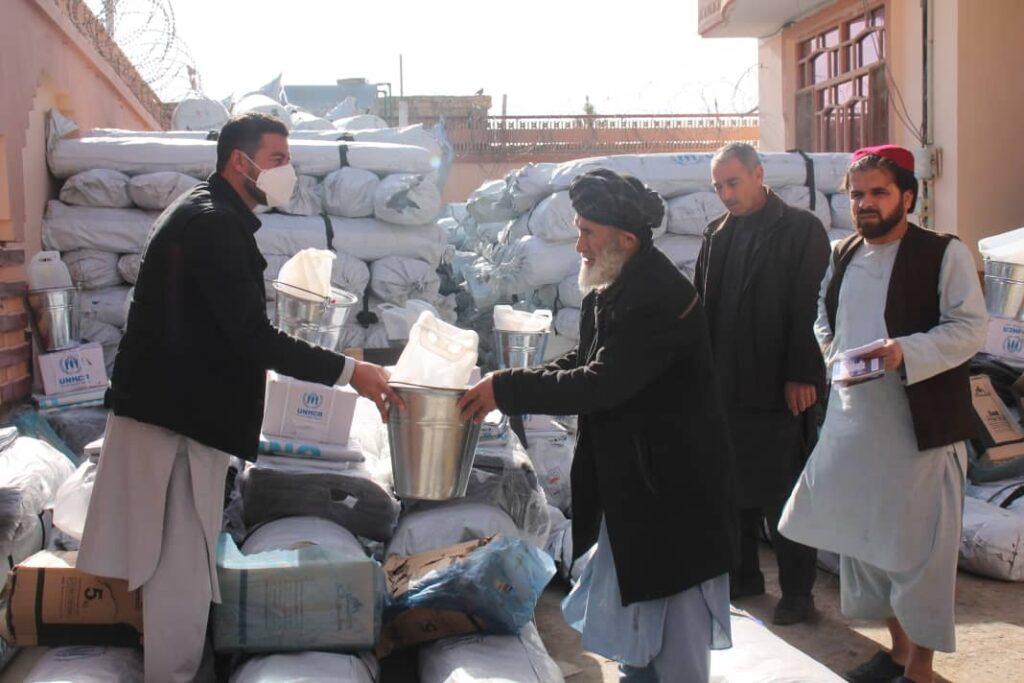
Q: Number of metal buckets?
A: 5